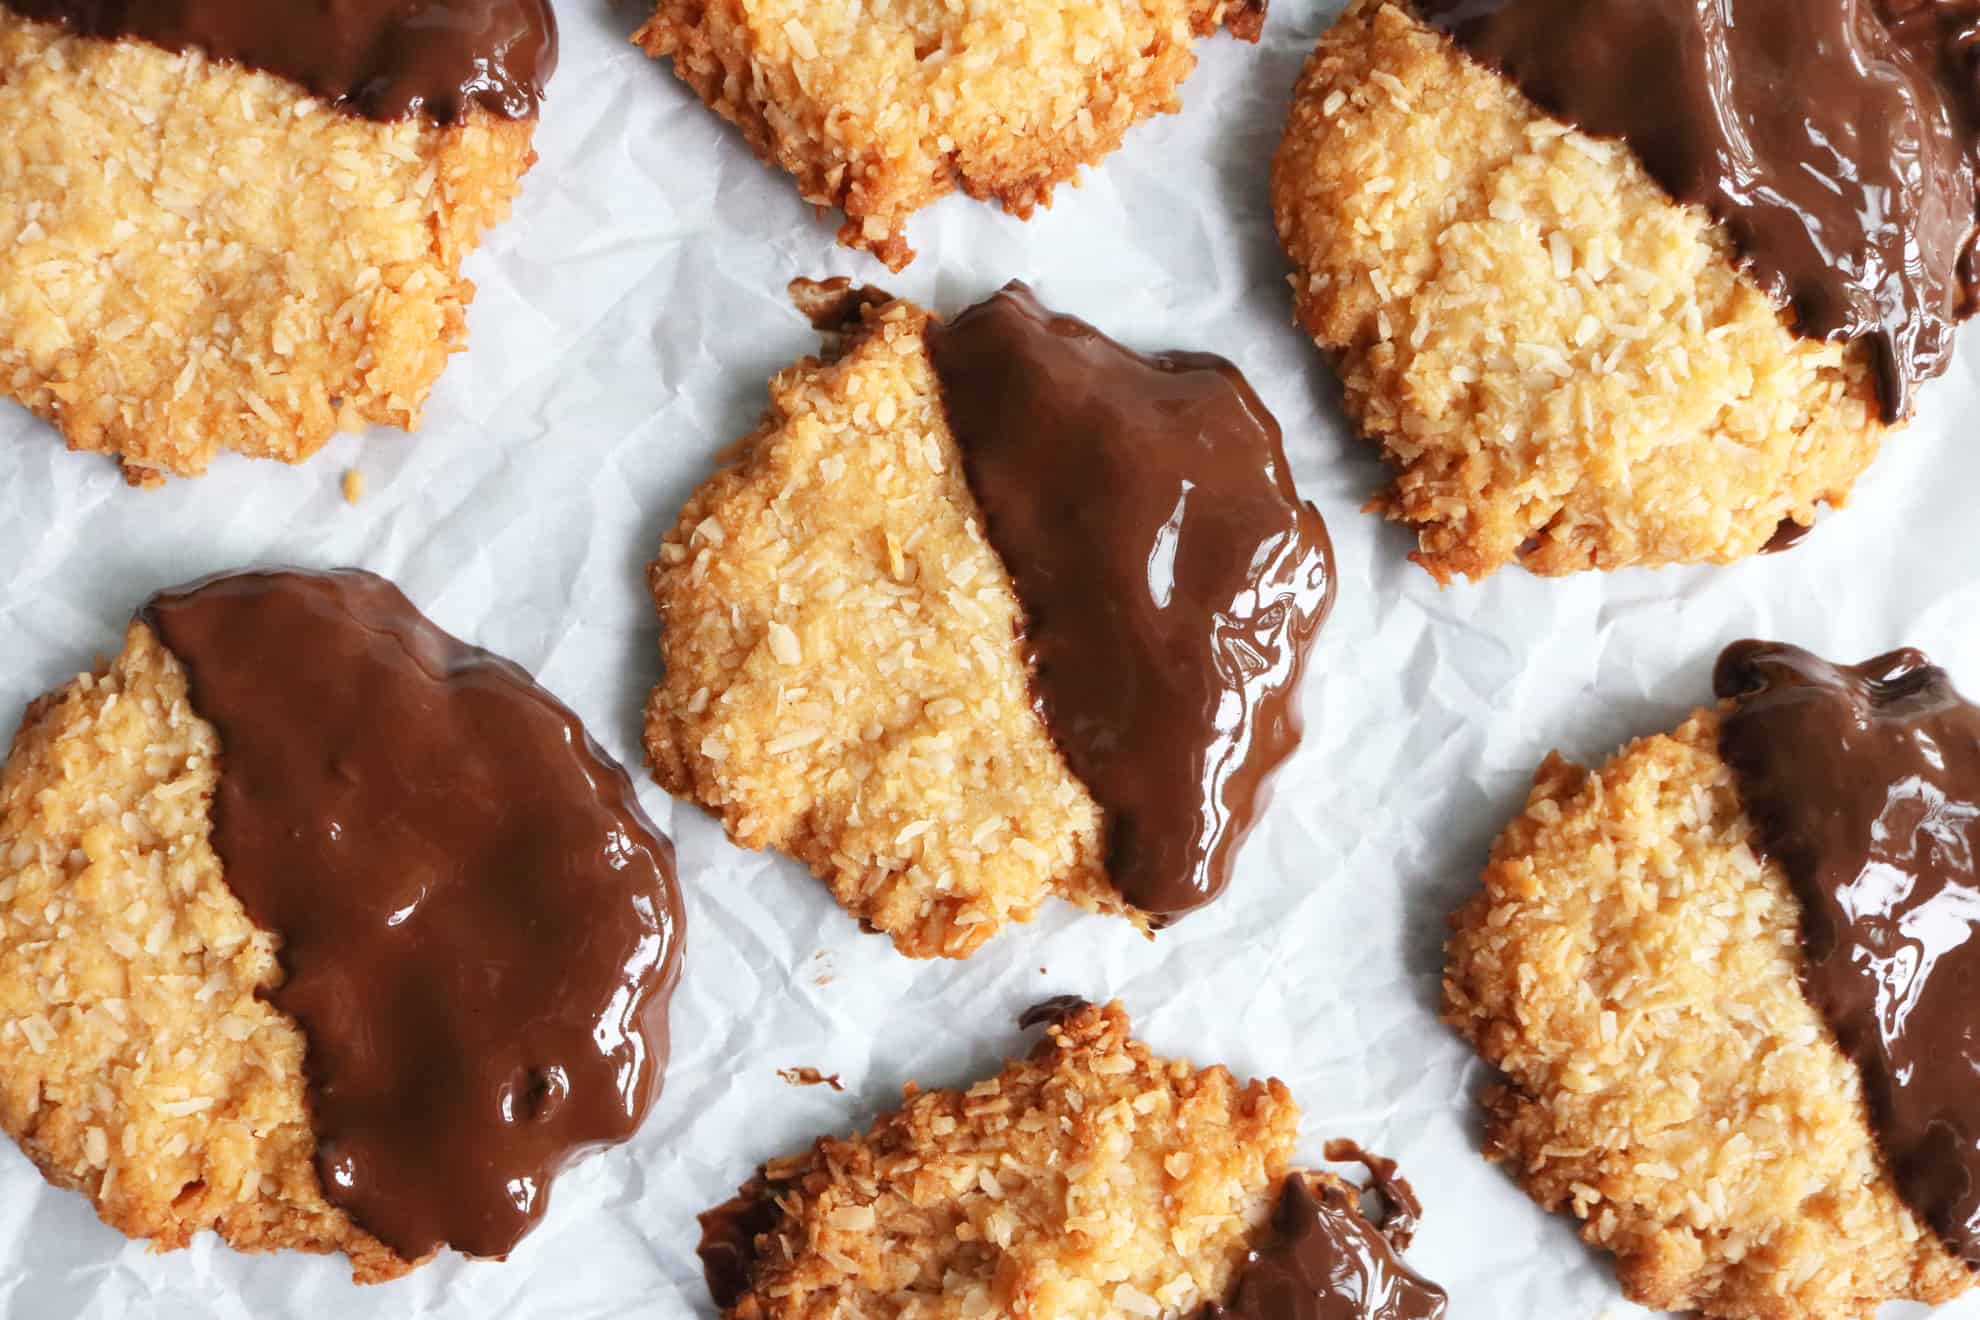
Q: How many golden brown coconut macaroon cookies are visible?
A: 7